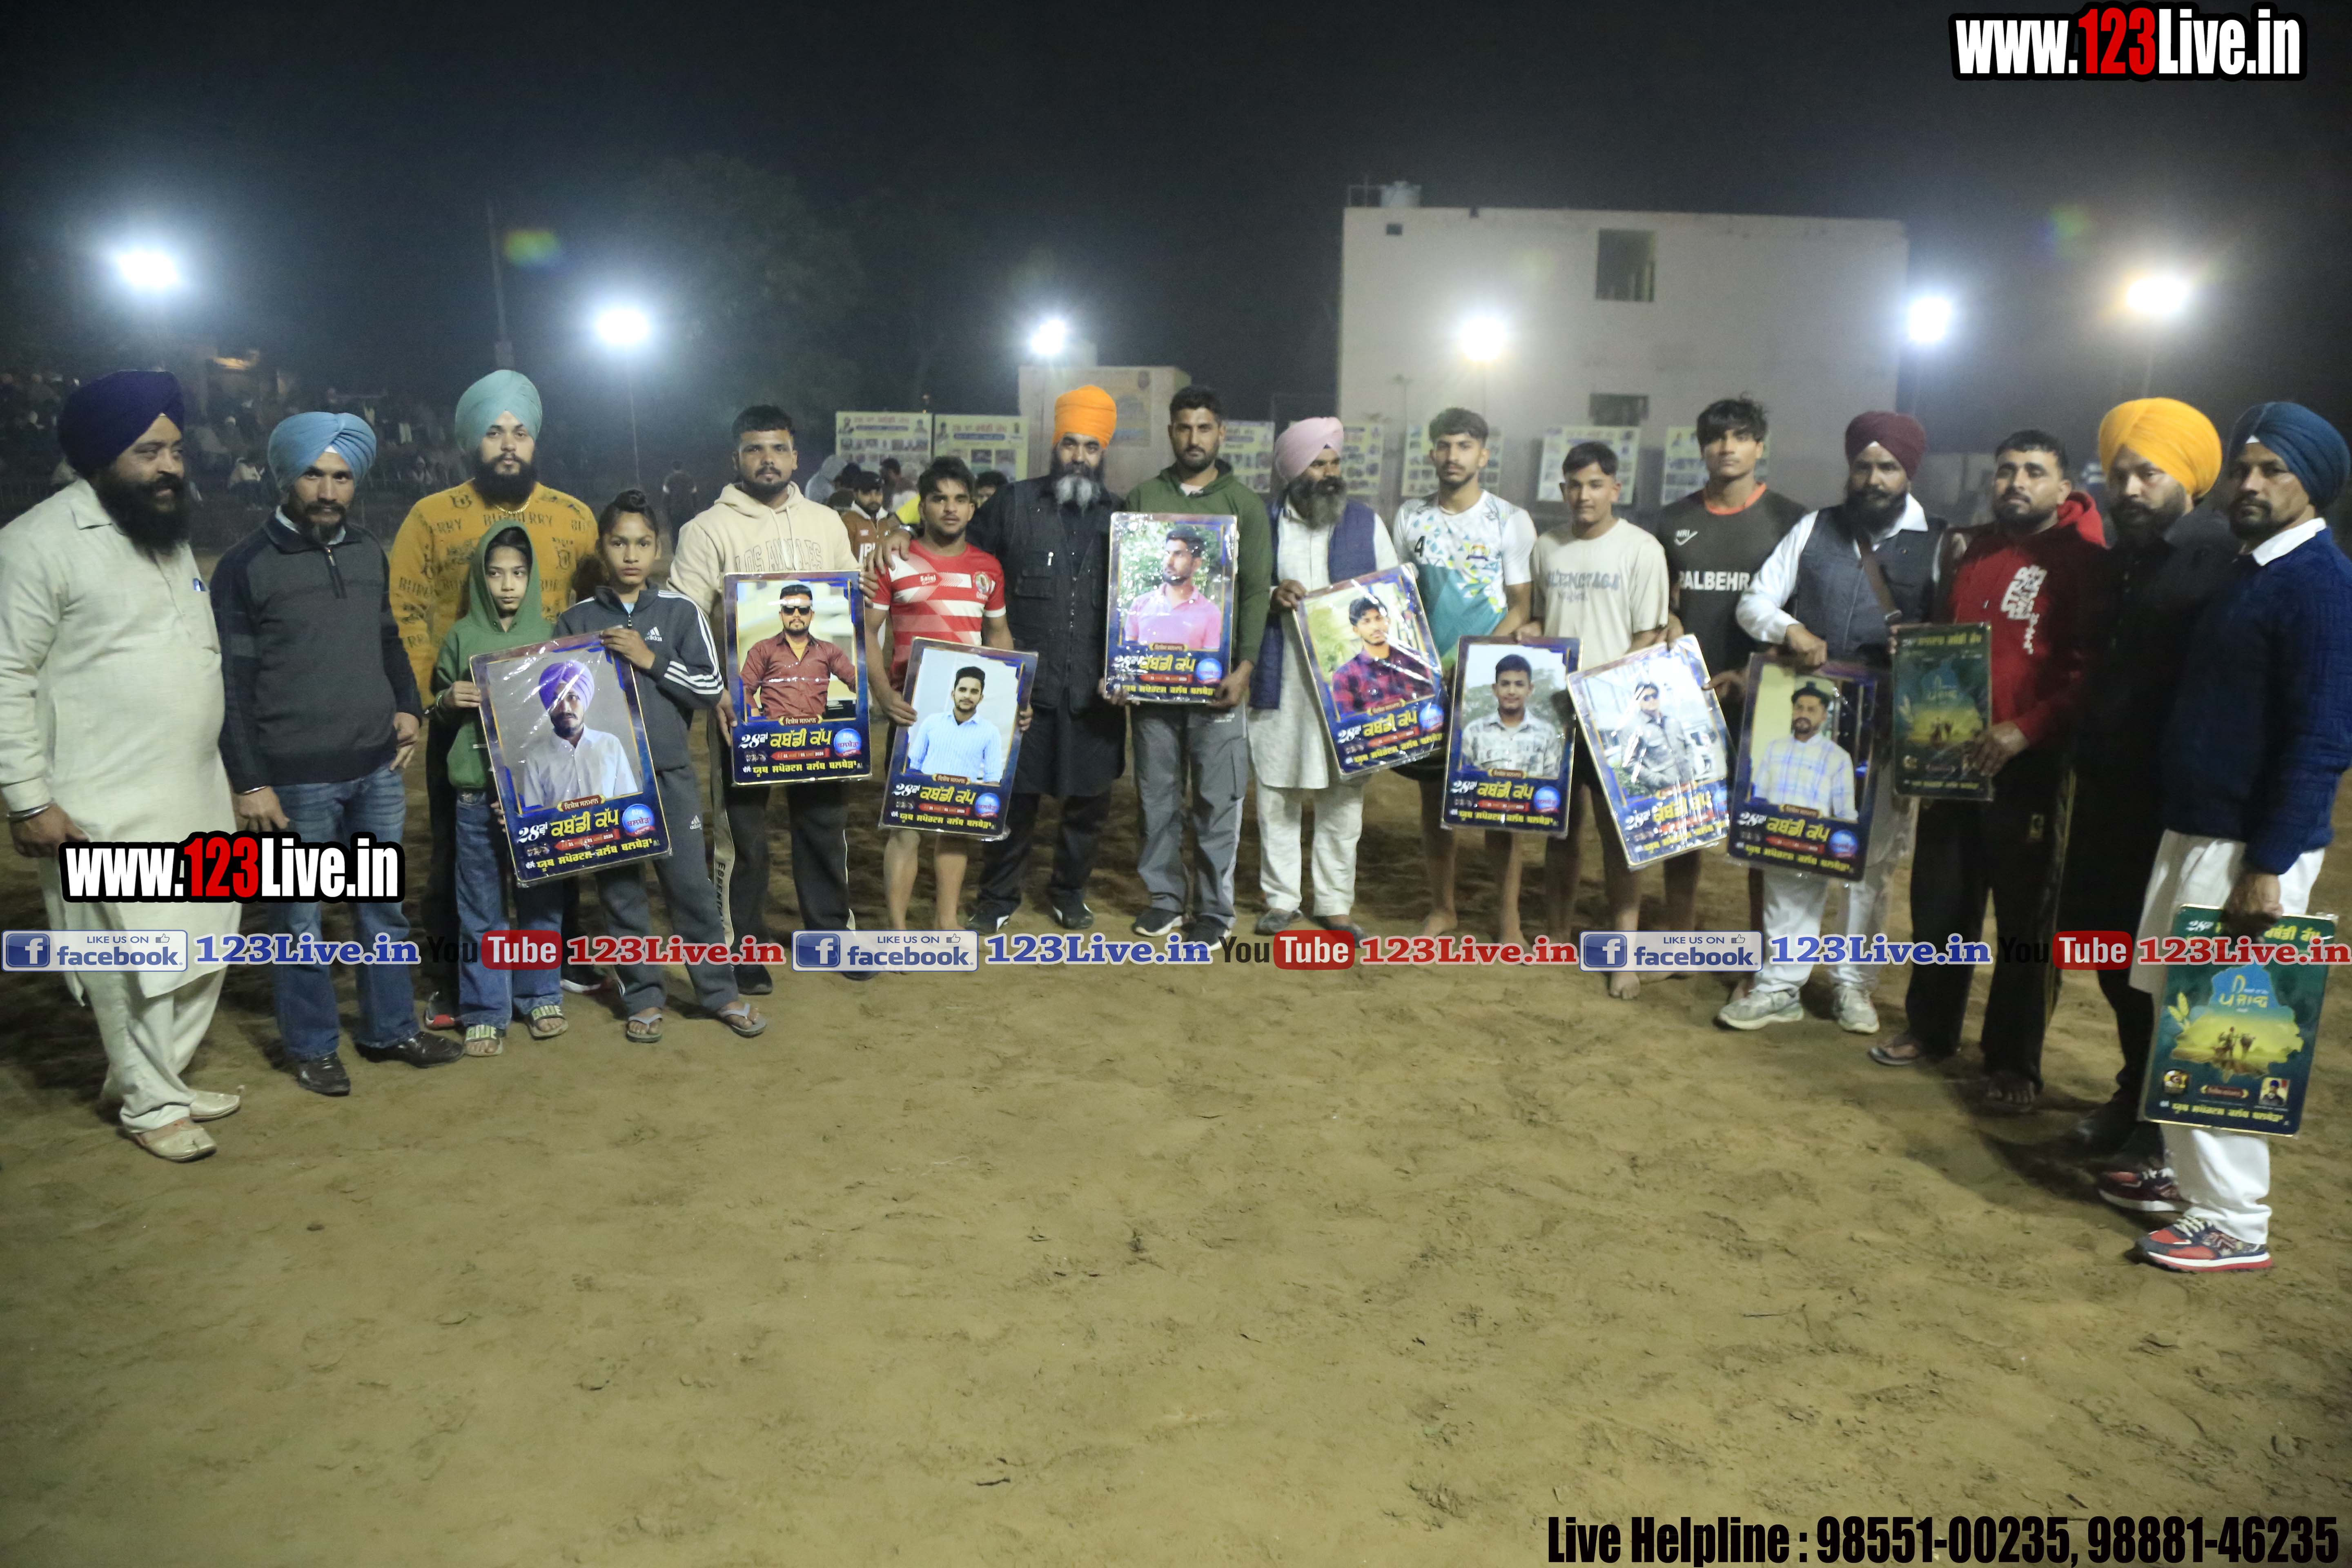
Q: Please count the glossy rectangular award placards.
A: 10